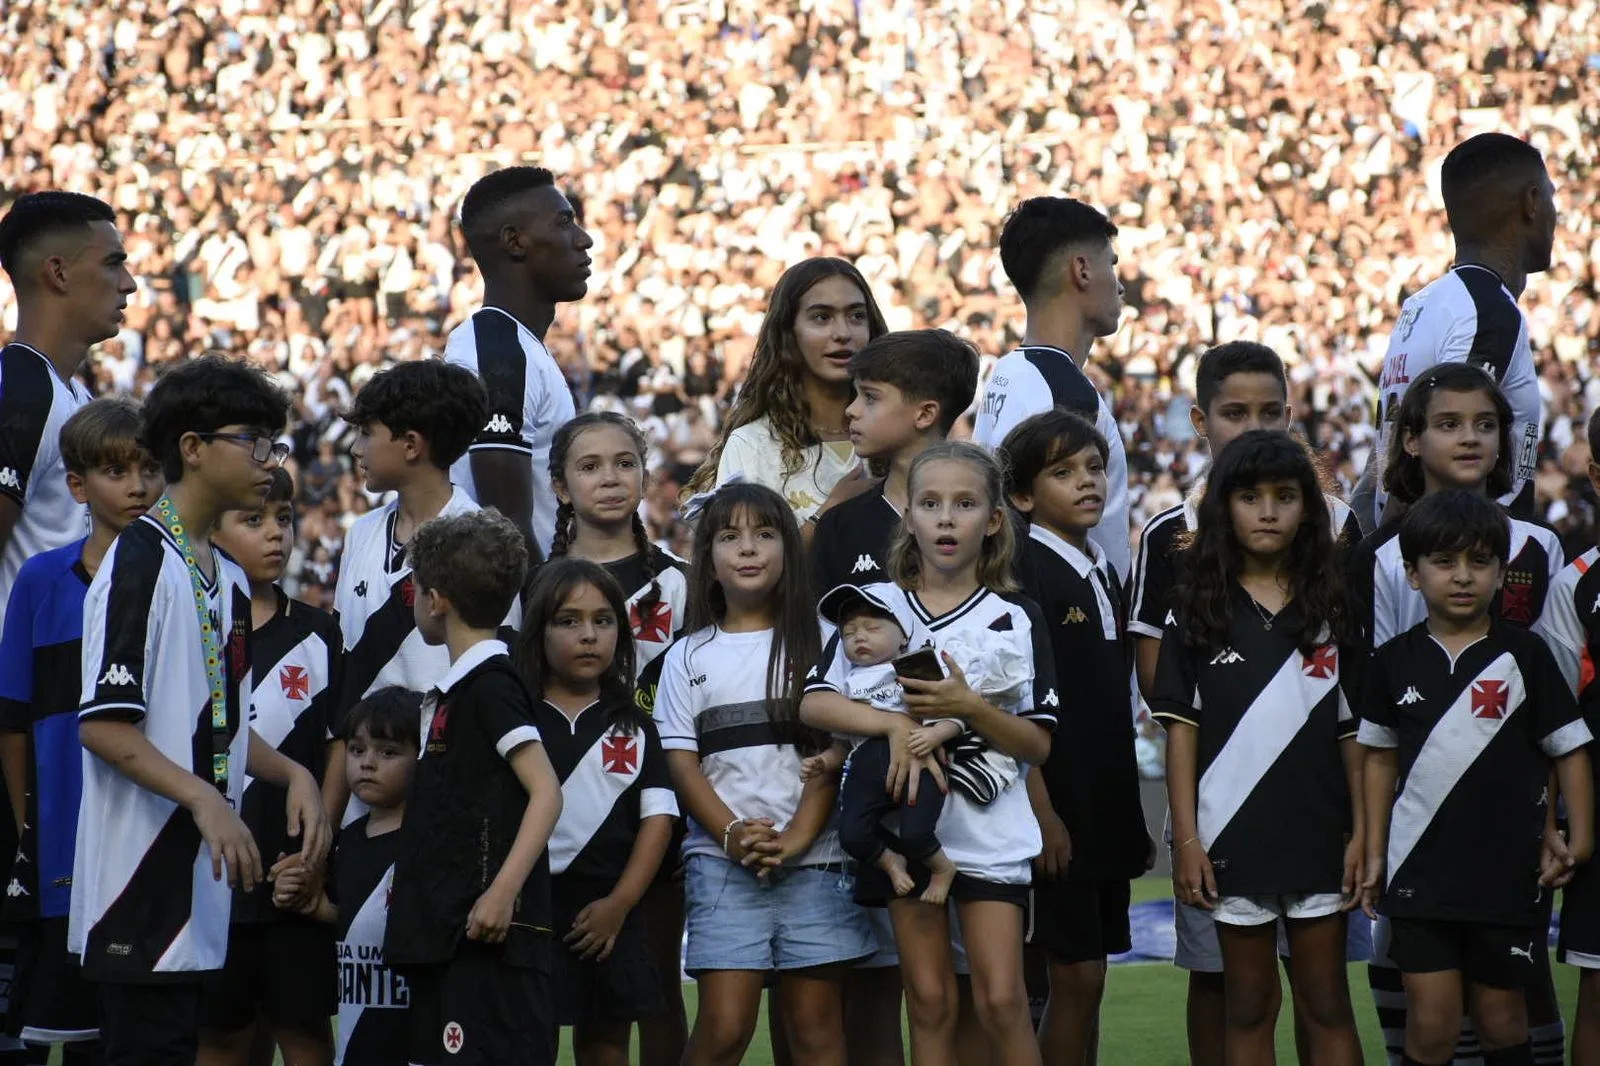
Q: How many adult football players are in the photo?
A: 4